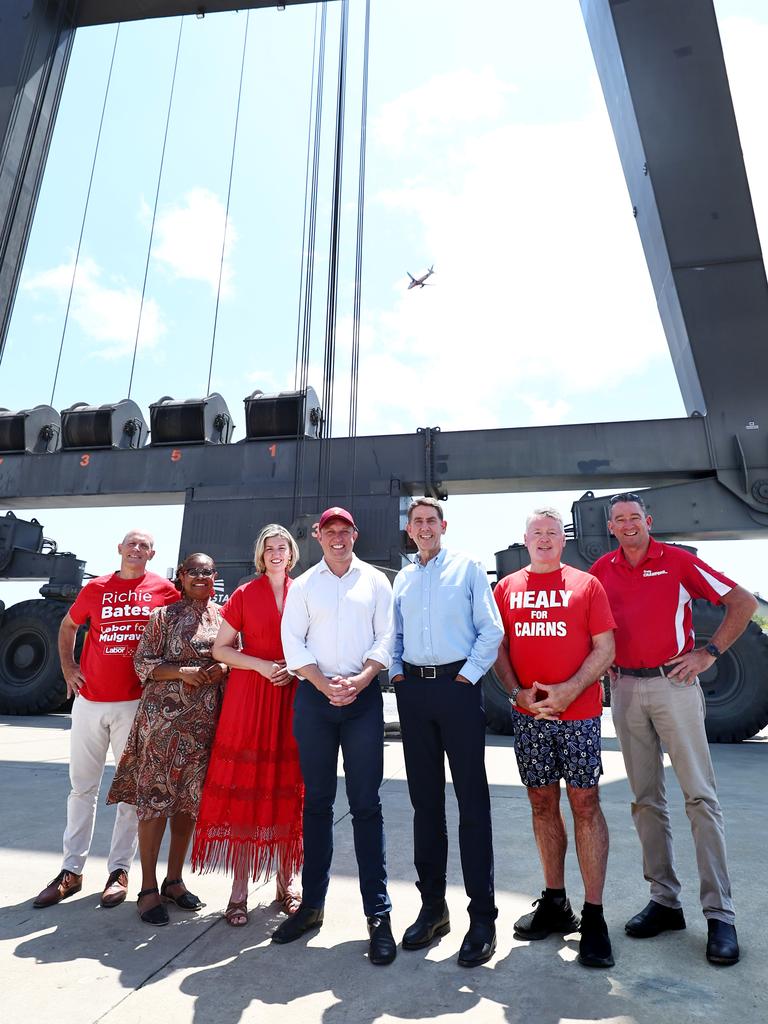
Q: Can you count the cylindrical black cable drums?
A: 4